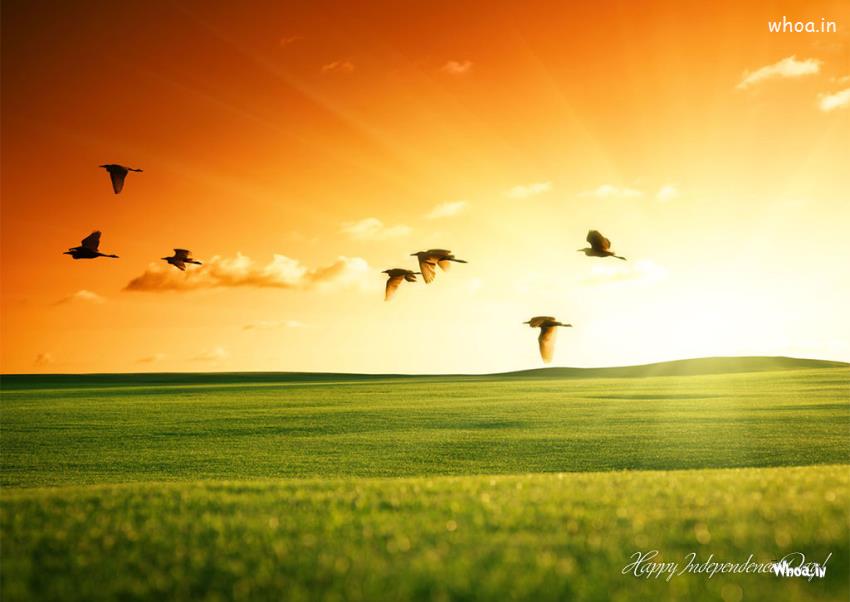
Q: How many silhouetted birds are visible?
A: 7